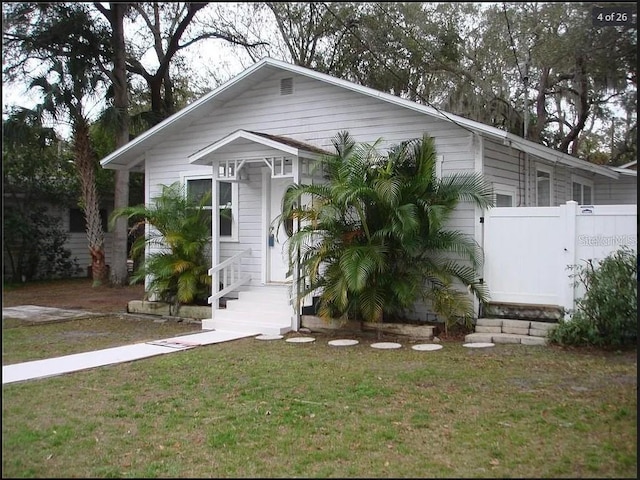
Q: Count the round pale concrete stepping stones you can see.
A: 6